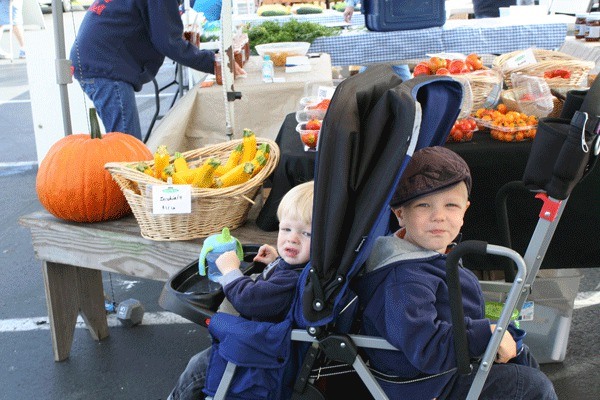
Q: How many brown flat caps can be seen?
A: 1